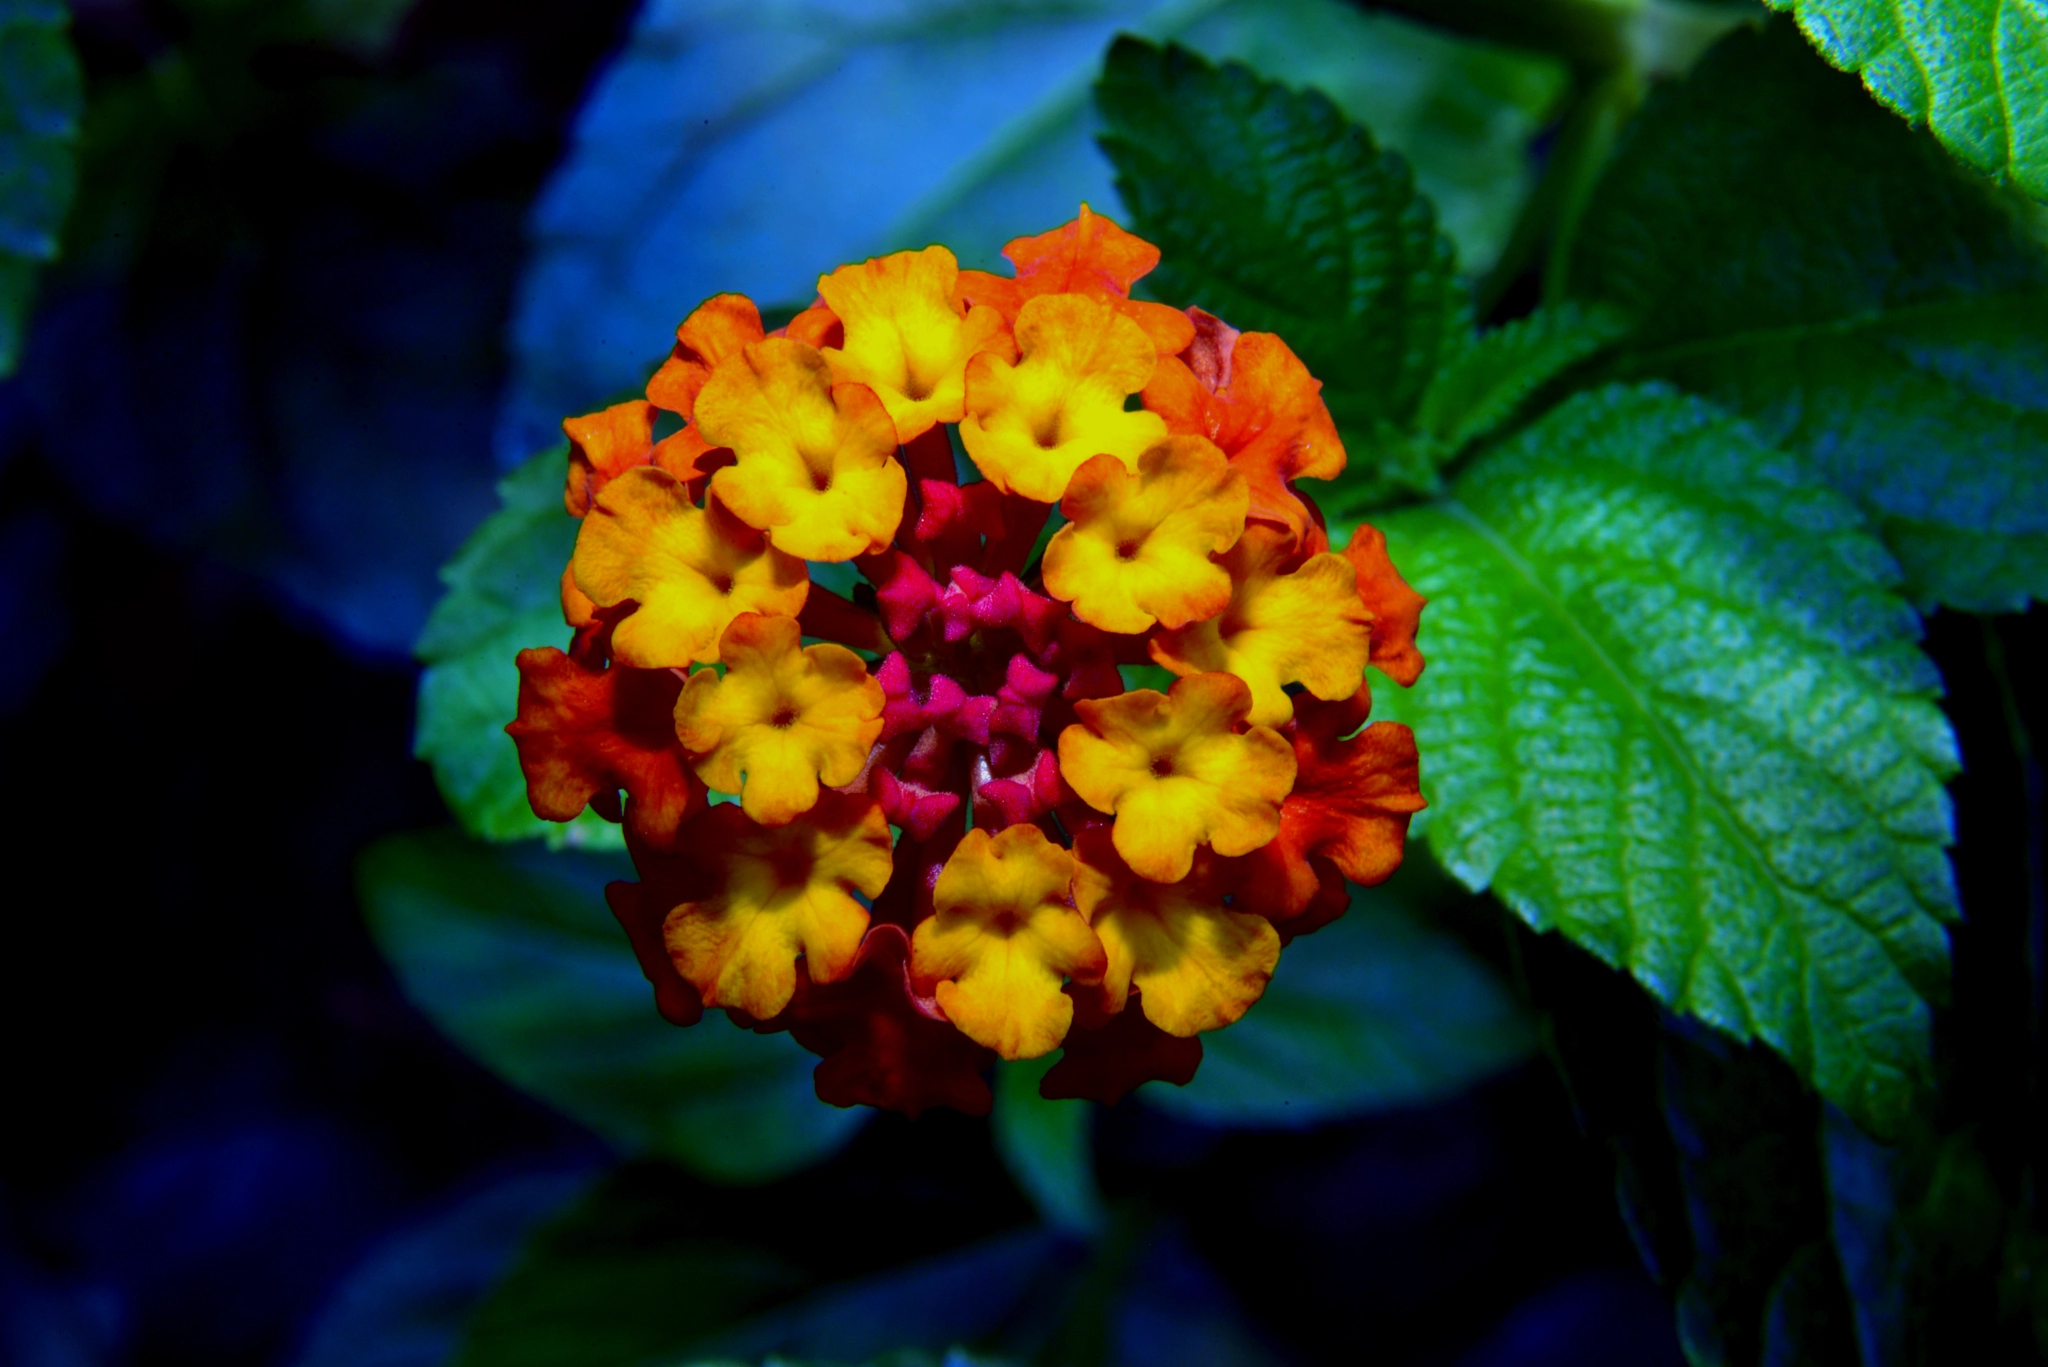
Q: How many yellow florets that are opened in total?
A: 11